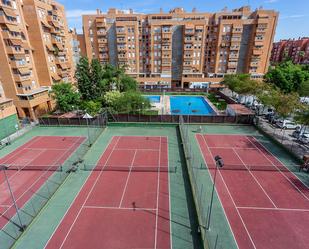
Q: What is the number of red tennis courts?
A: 3